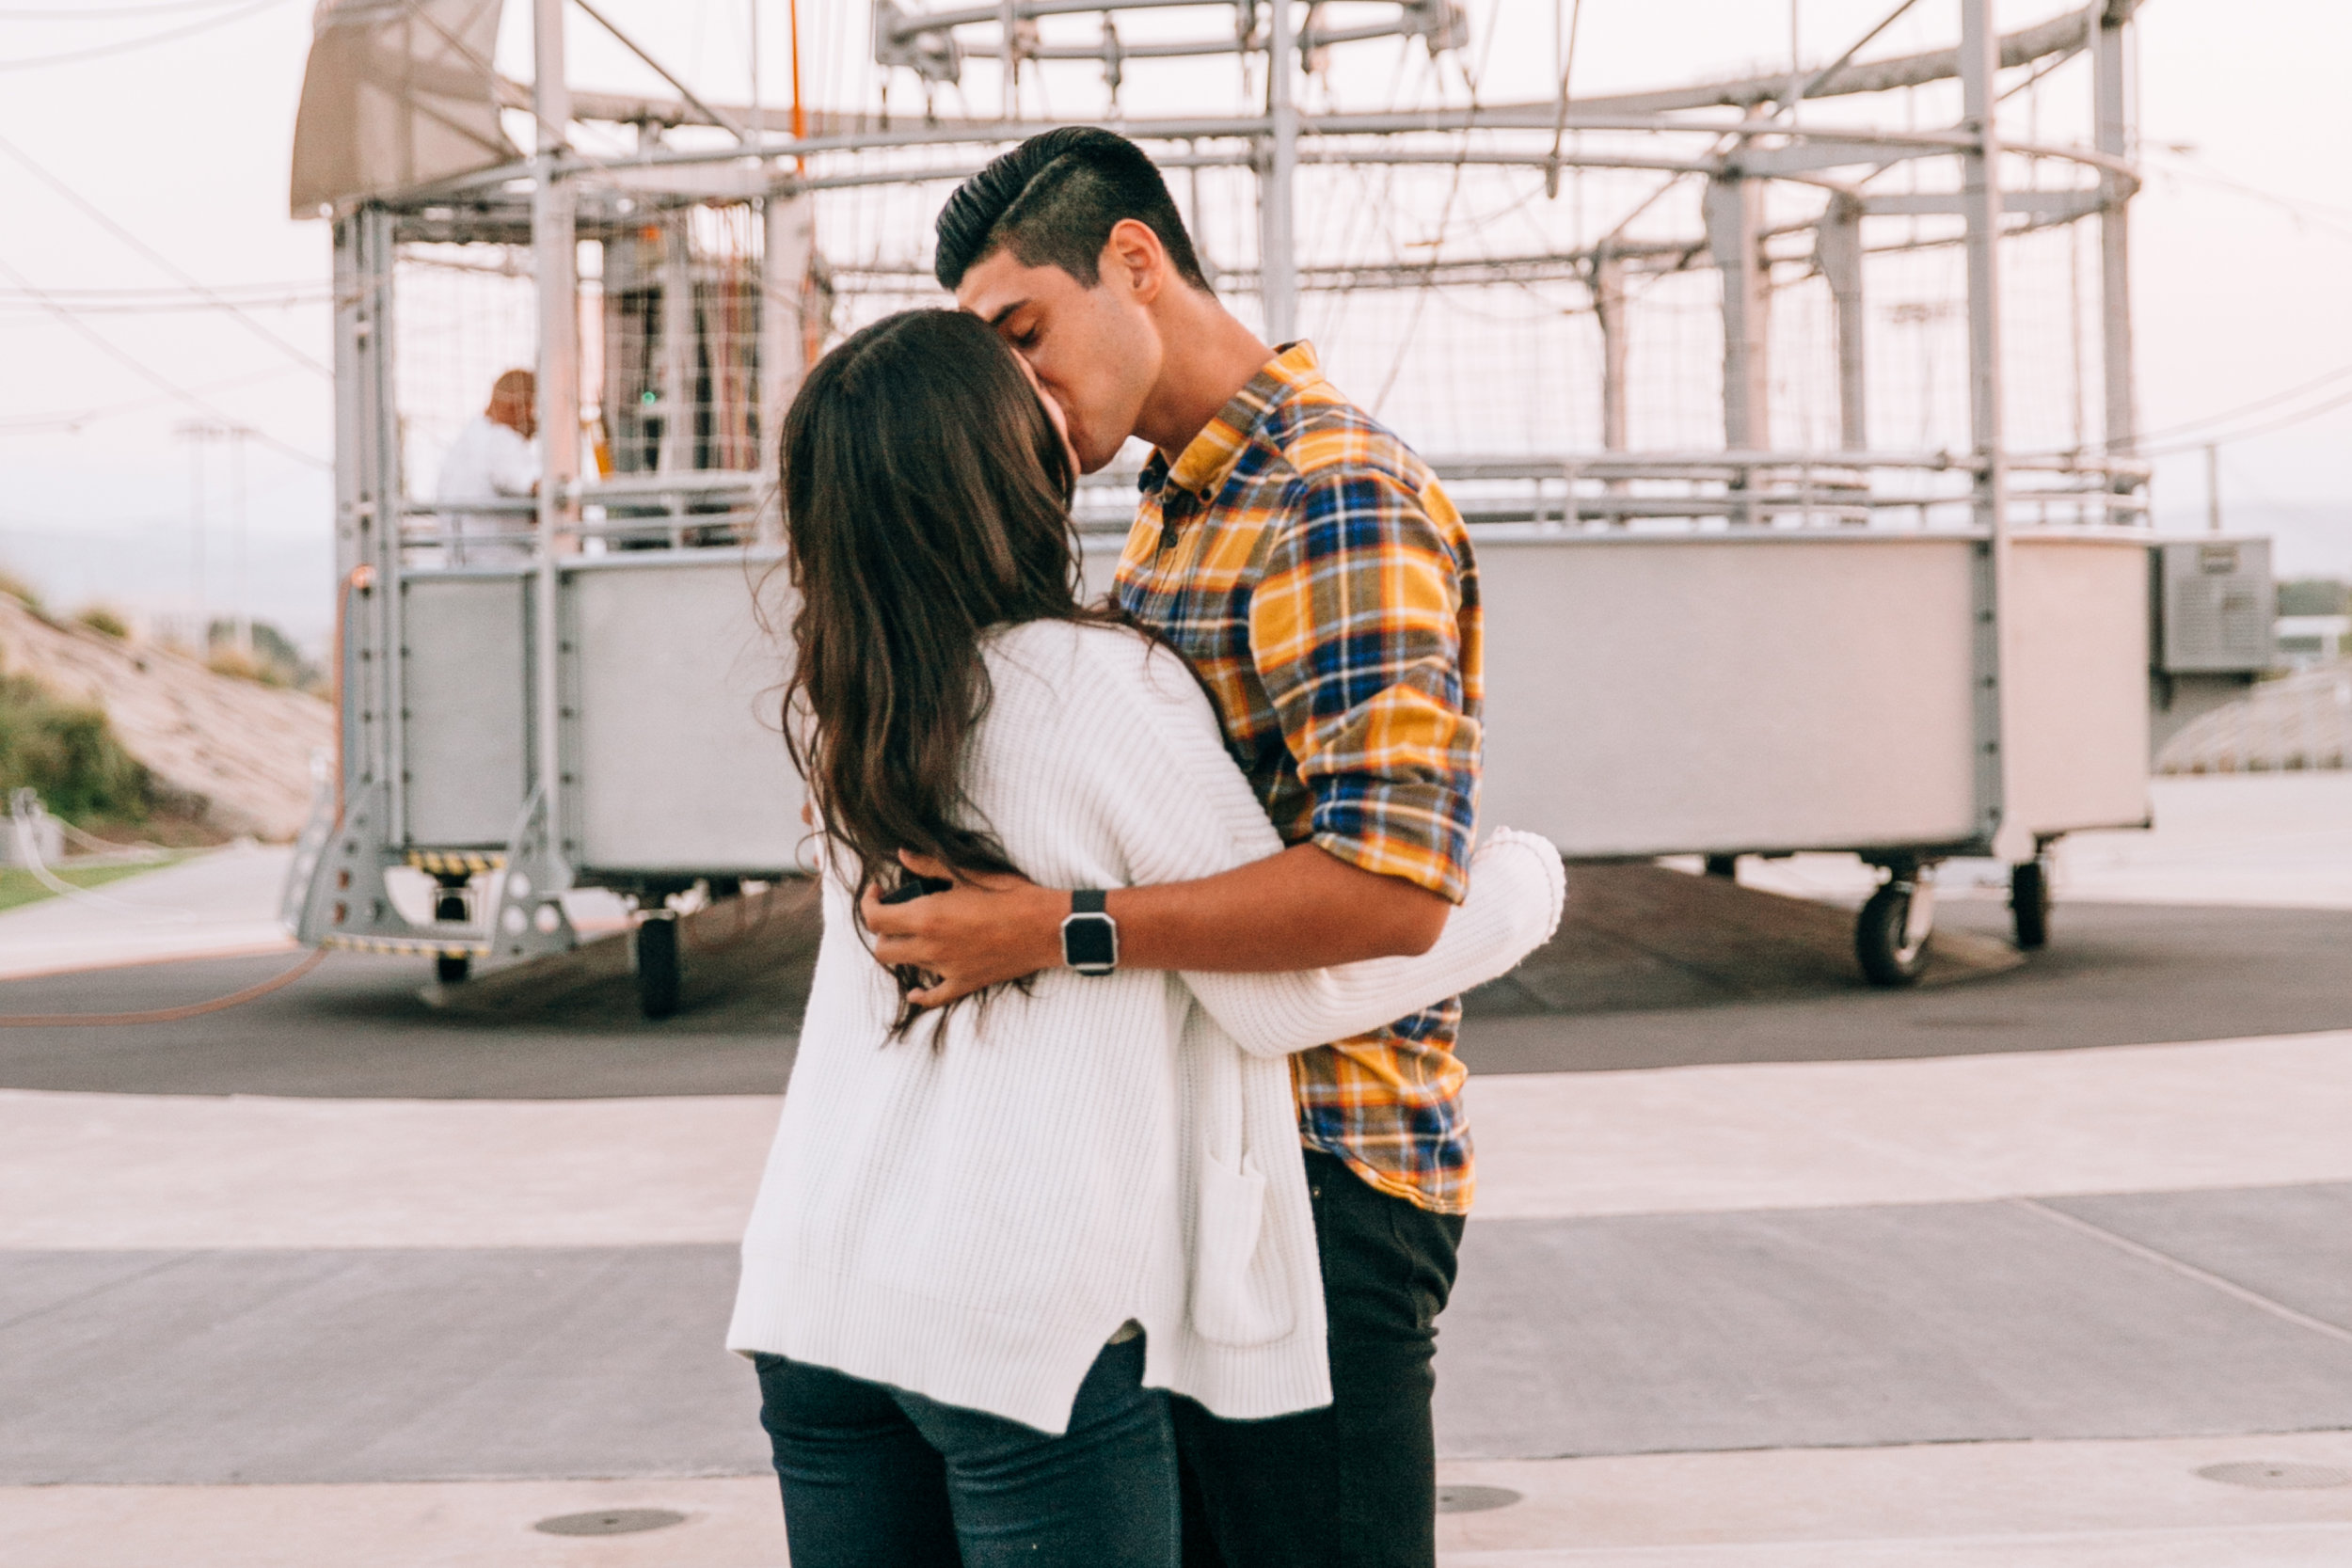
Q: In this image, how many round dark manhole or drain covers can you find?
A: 3